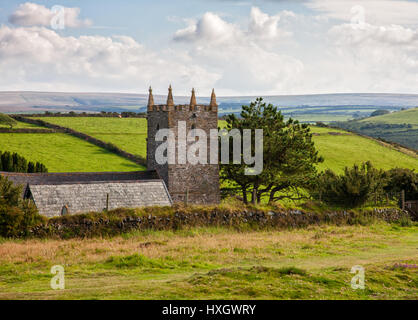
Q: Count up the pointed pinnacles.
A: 4